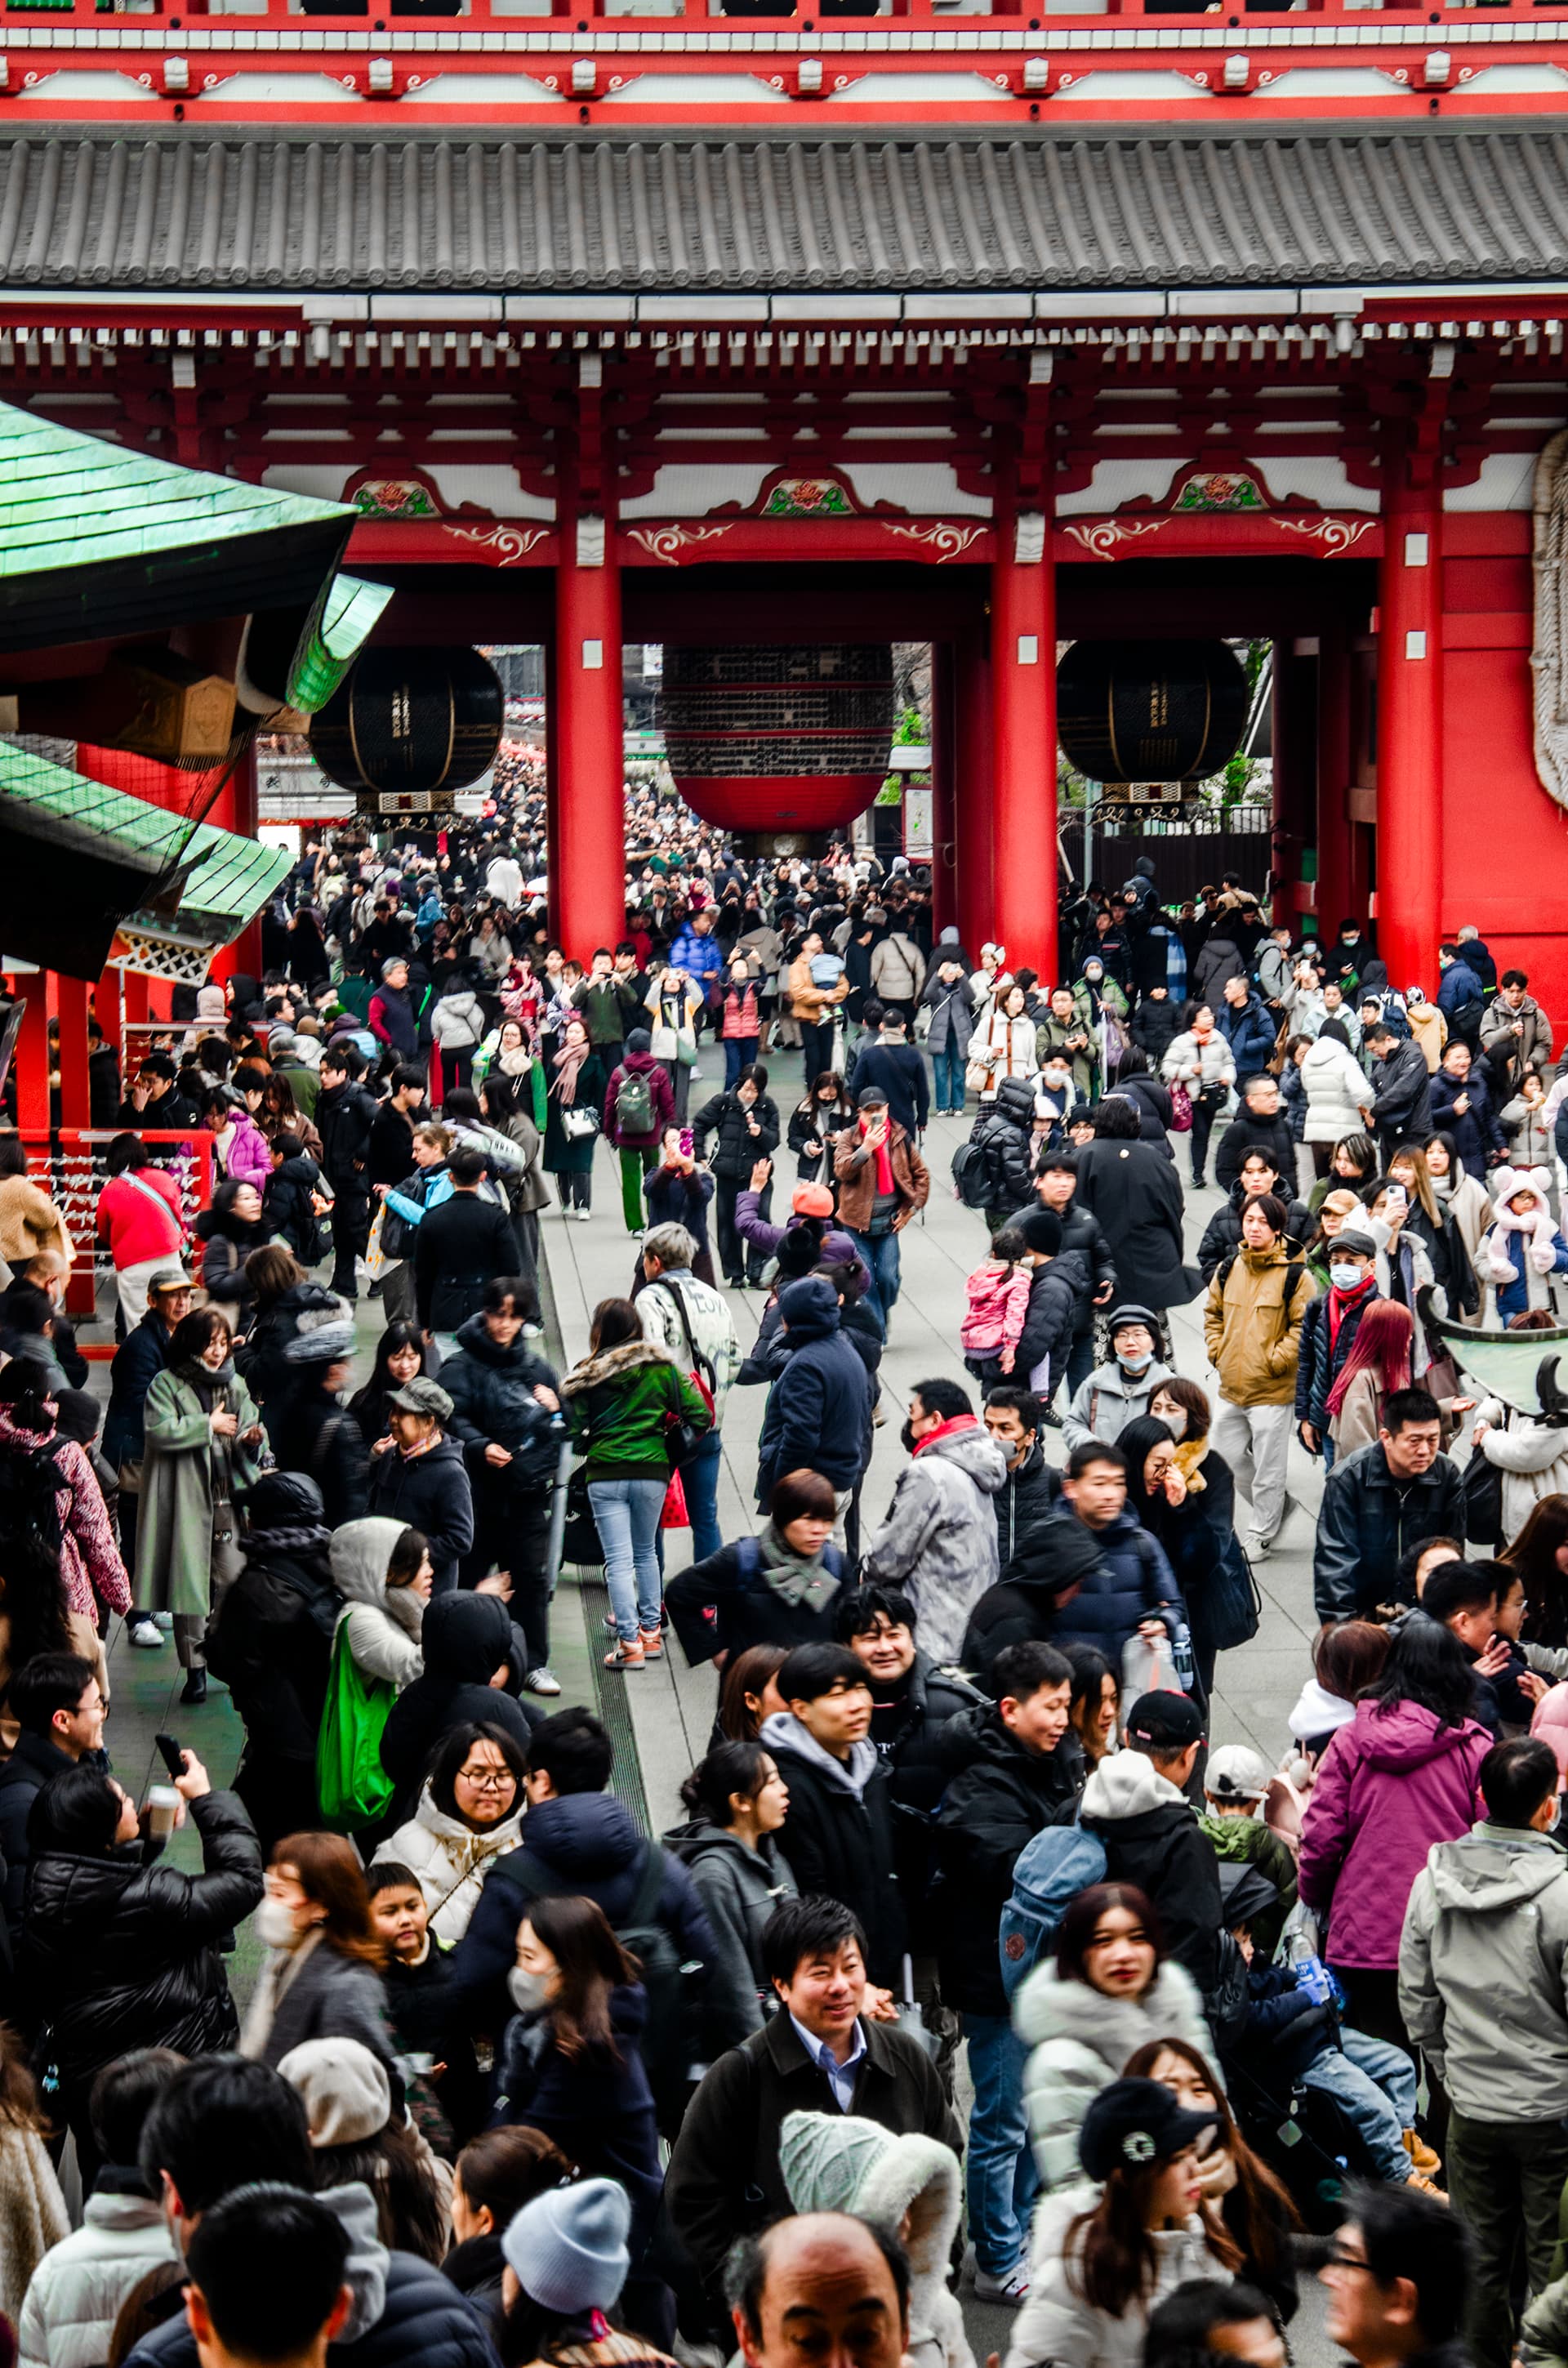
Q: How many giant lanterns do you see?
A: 3